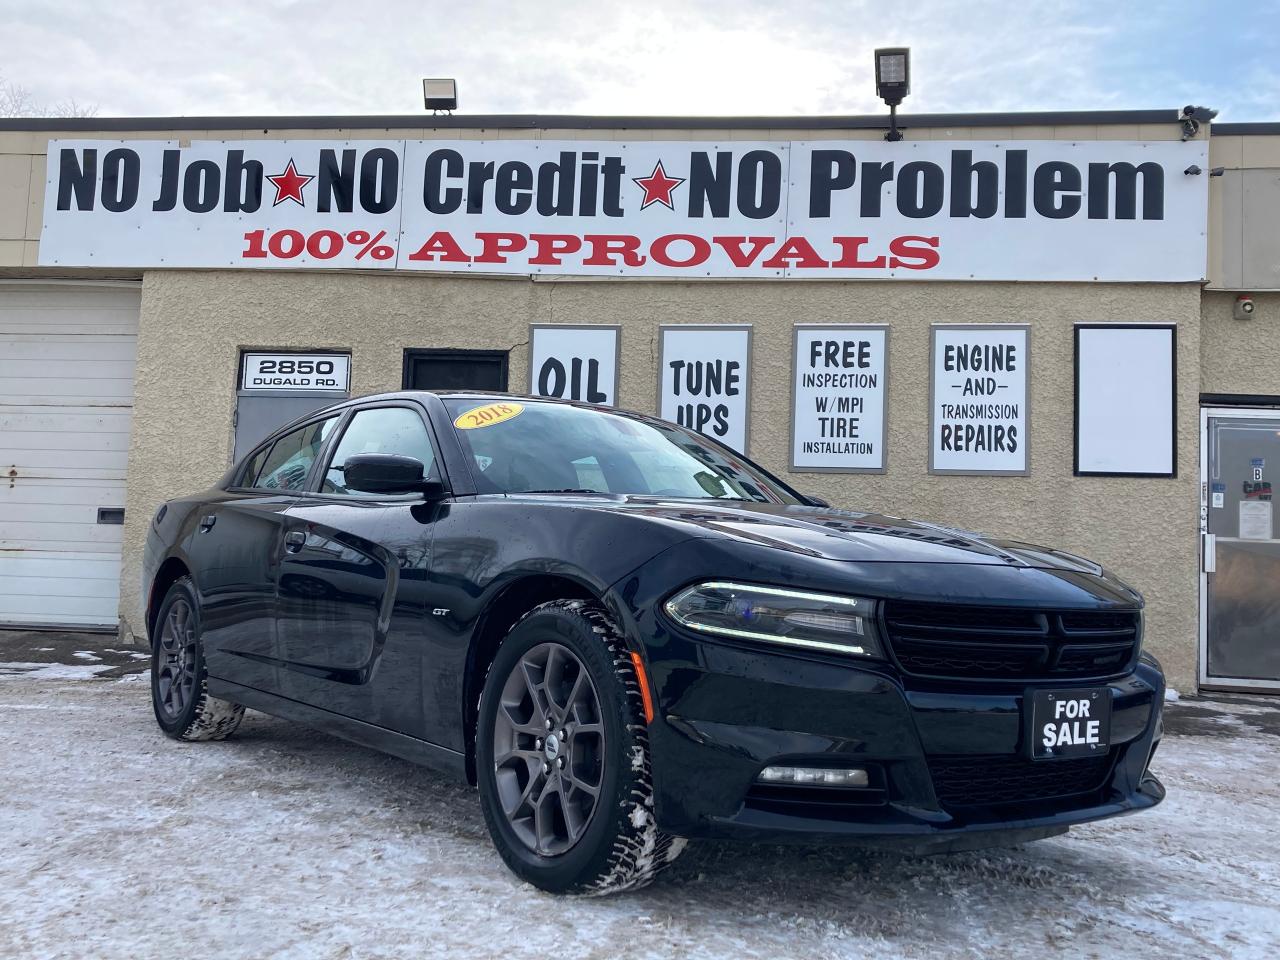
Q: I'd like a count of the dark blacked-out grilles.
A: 2